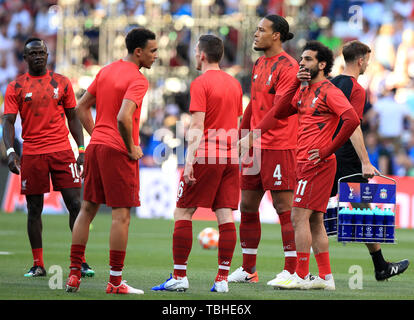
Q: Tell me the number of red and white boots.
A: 2